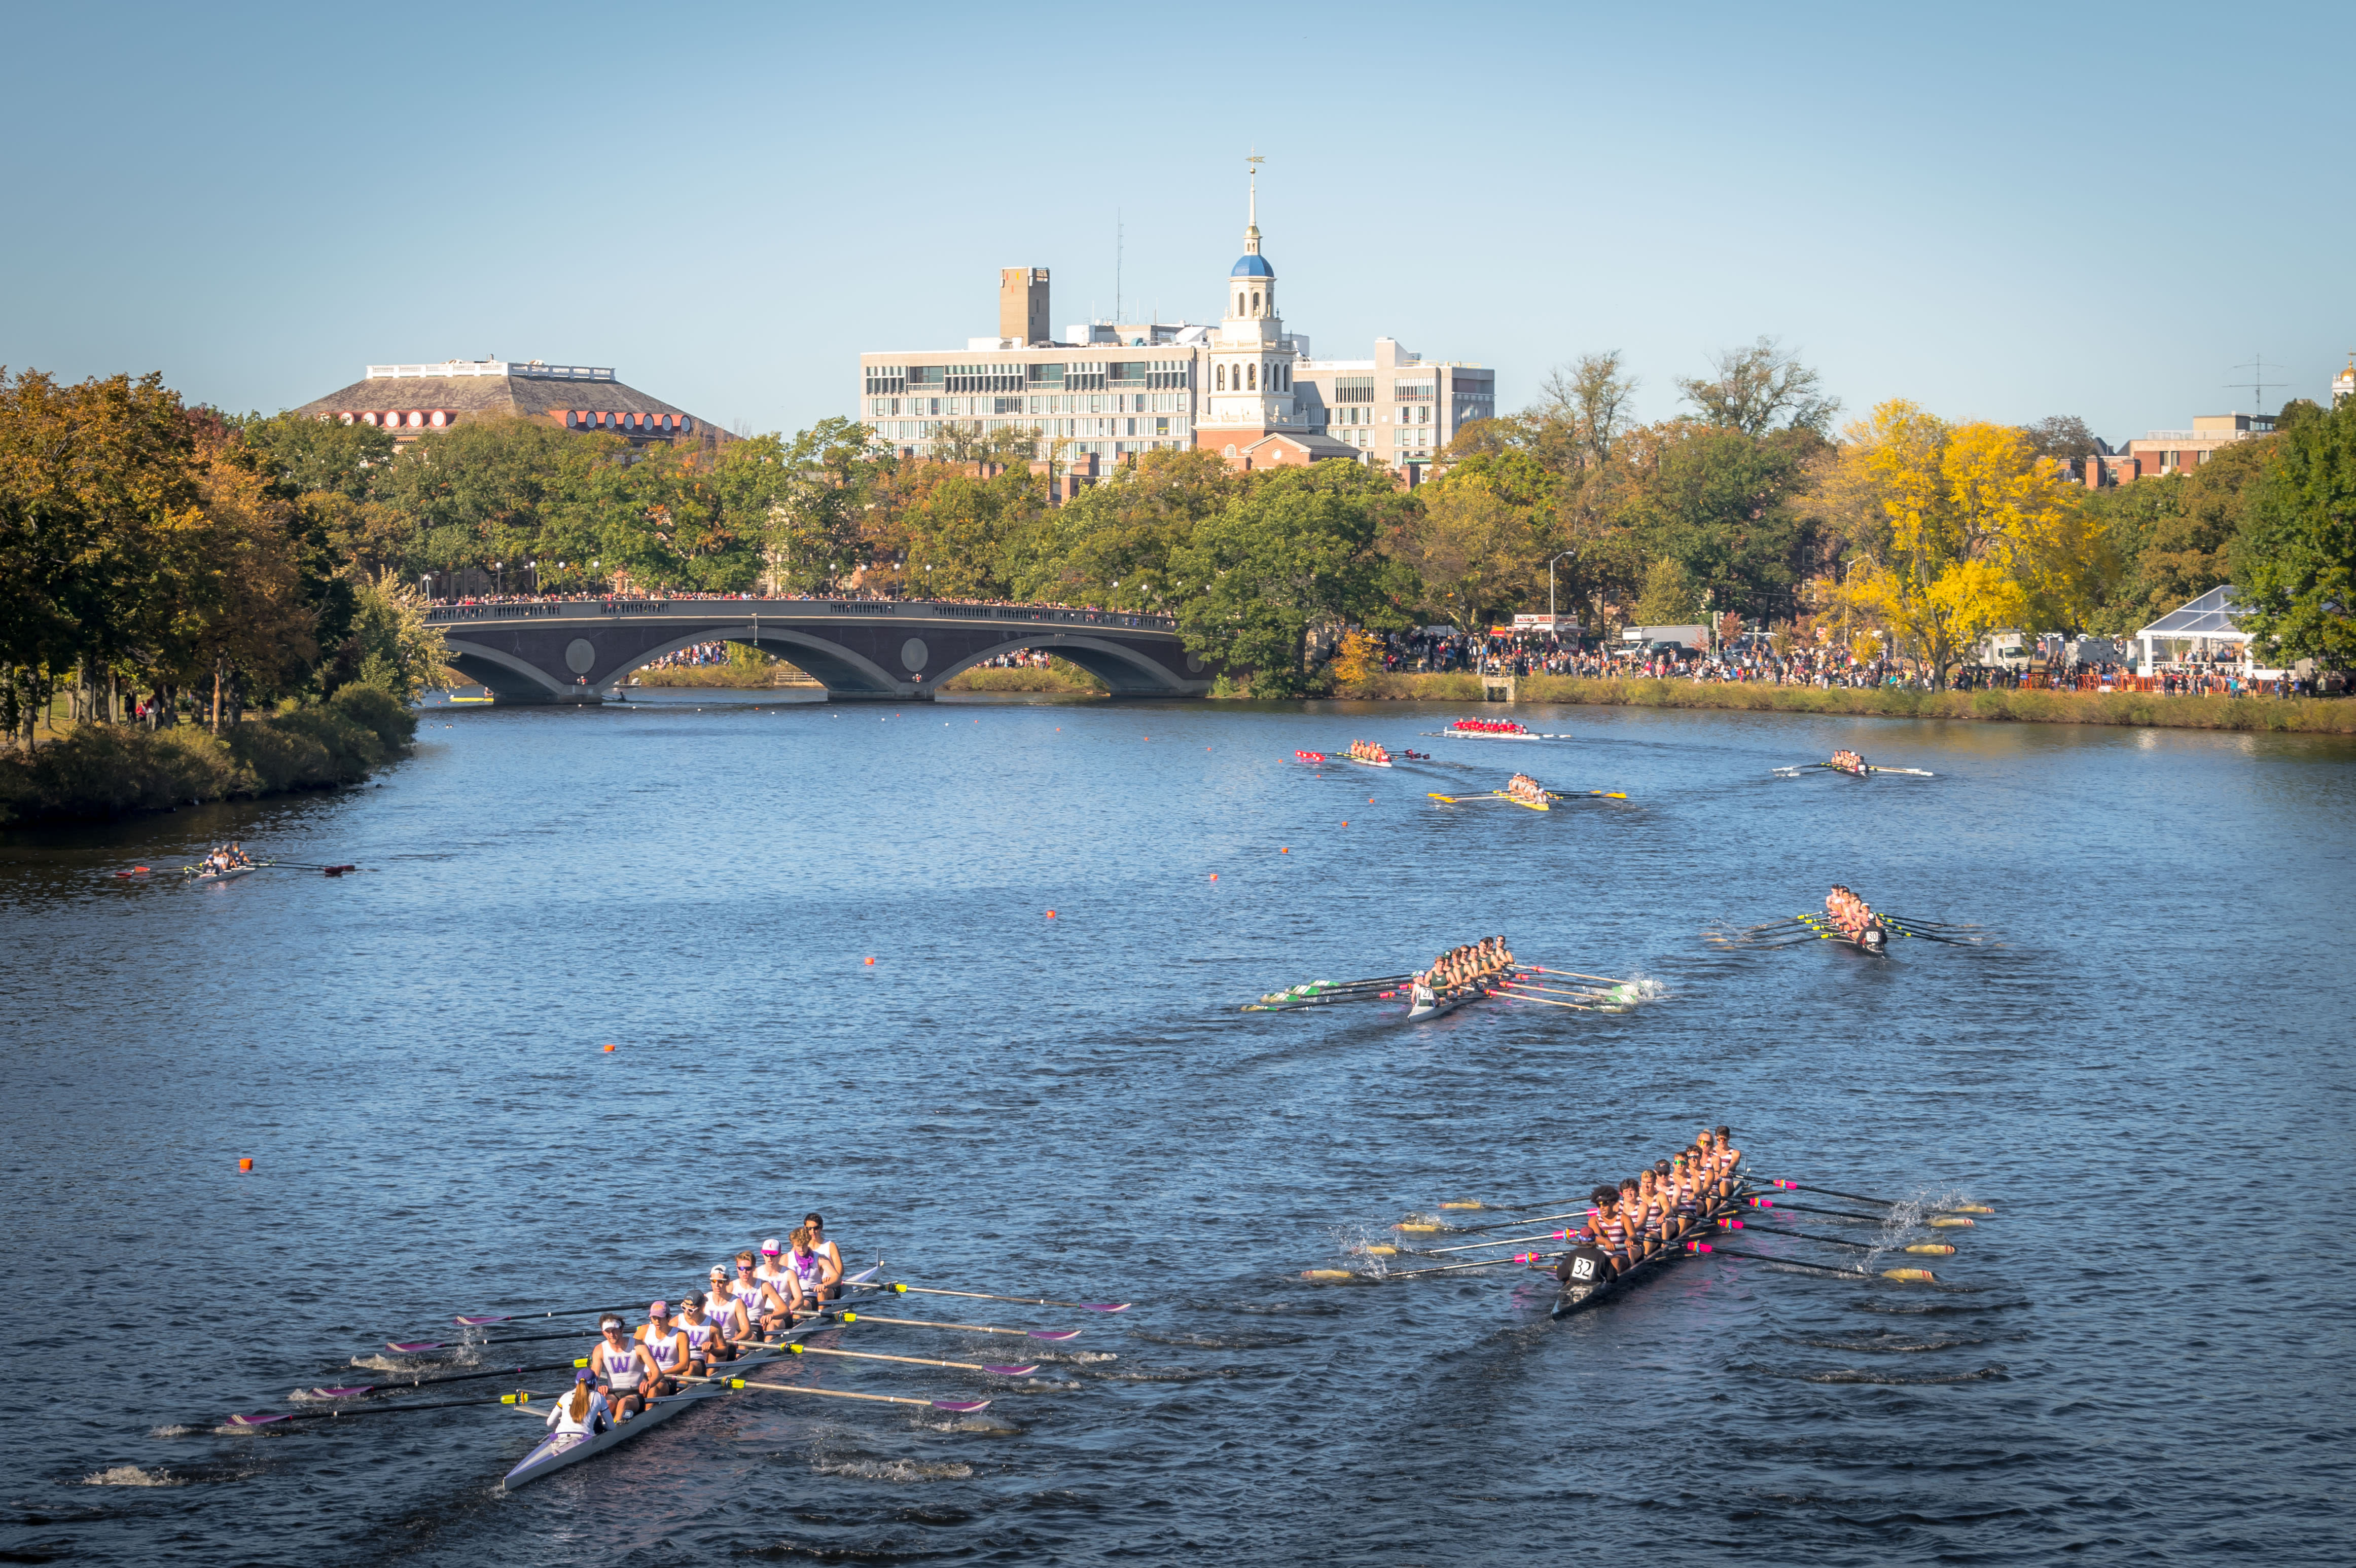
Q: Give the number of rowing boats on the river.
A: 9